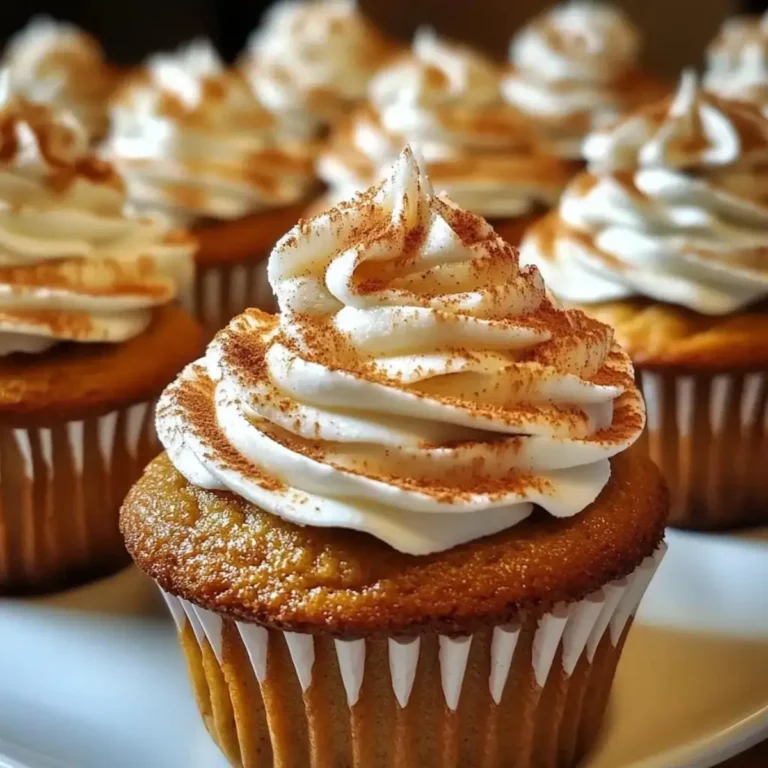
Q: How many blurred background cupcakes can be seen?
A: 8